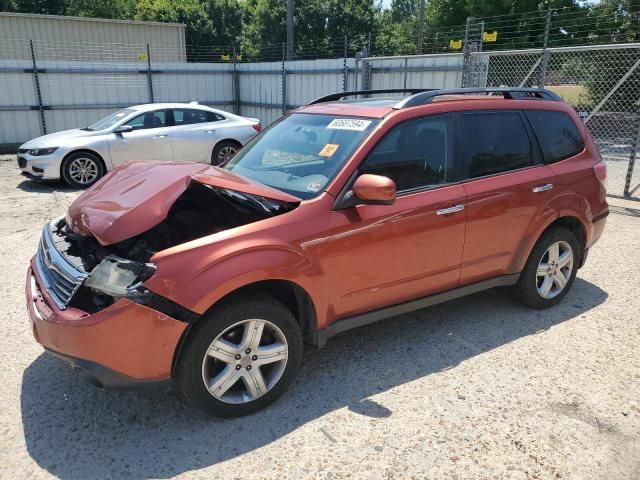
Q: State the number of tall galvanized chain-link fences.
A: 1